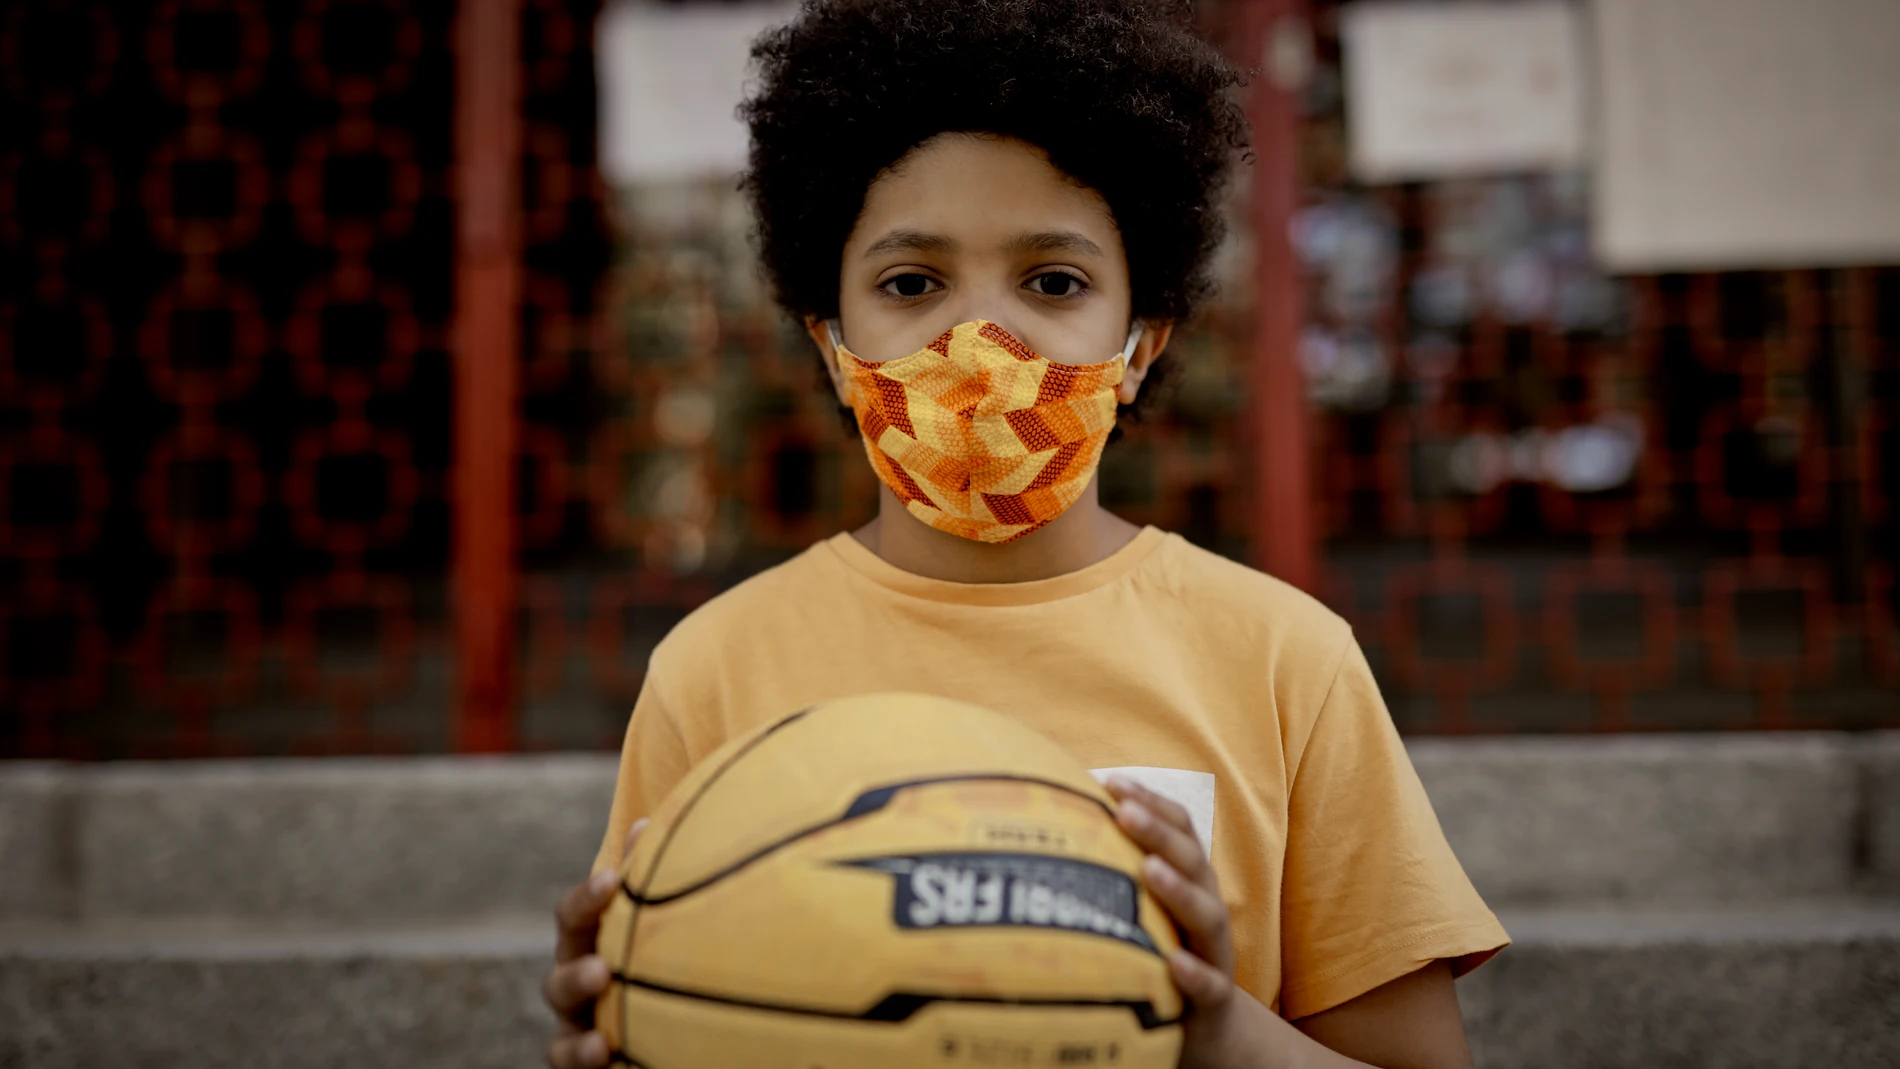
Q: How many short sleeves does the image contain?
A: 2